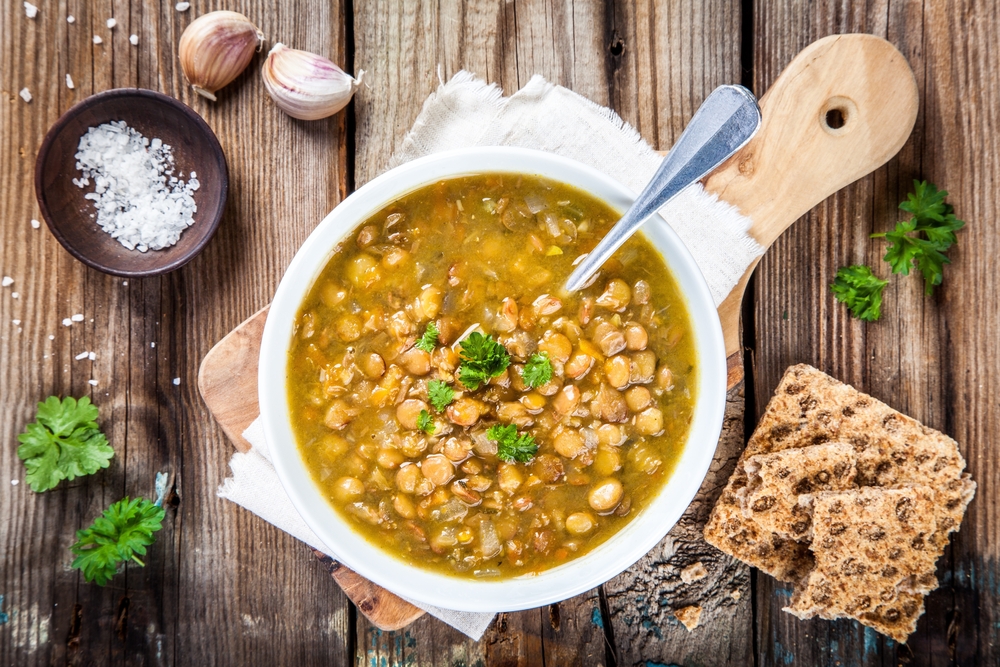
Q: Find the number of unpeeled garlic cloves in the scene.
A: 2